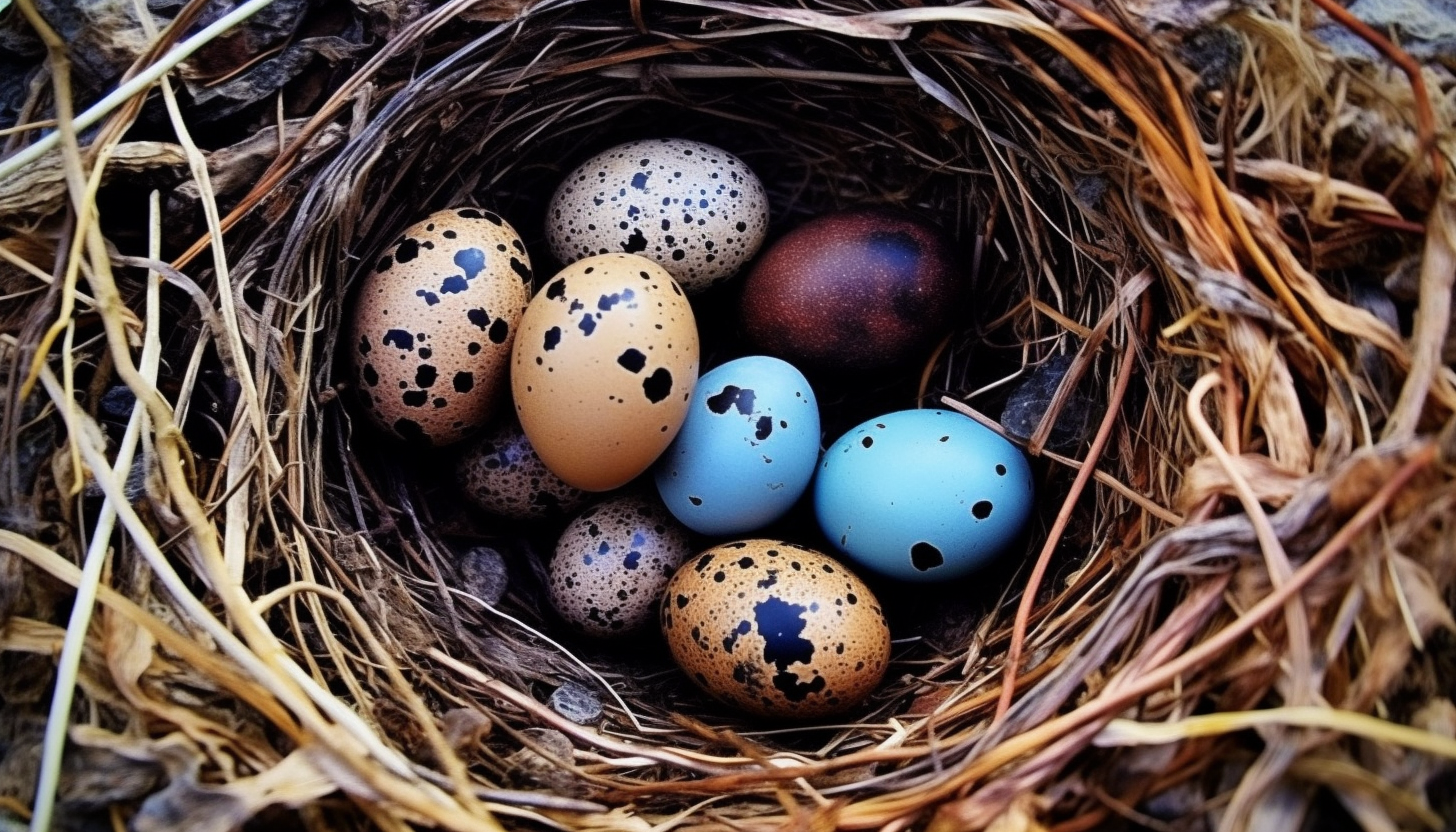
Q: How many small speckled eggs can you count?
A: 2